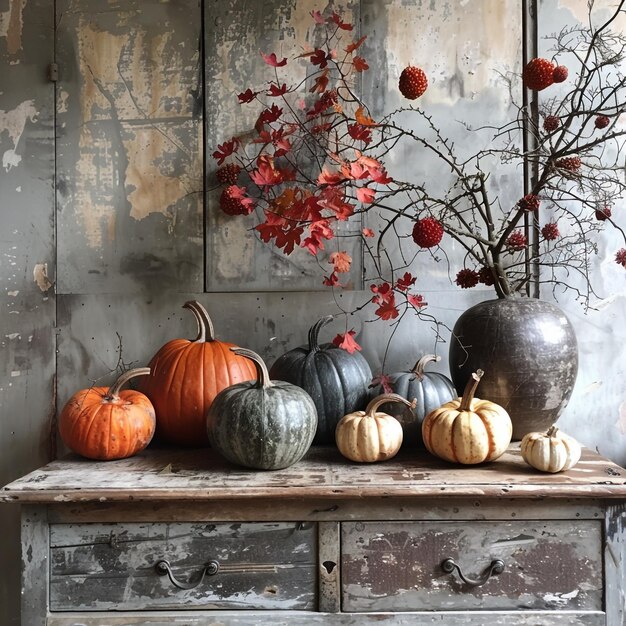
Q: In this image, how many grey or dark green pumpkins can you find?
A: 3